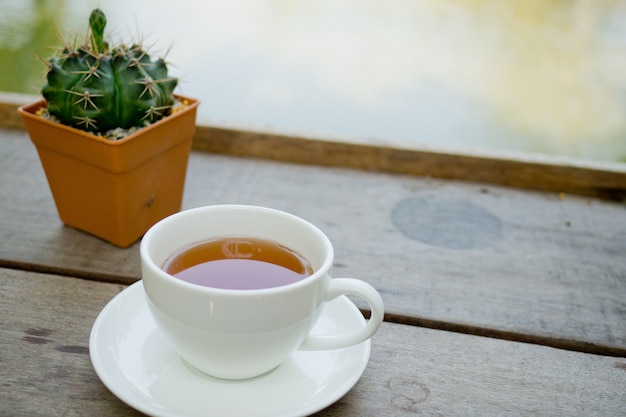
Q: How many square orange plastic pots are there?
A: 1